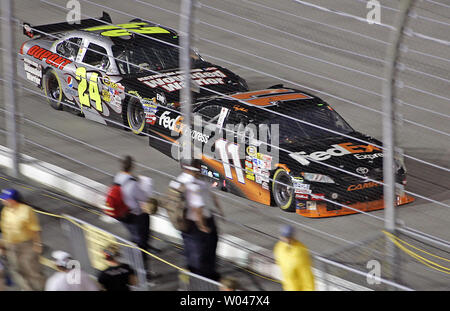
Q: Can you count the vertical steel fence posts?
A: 3